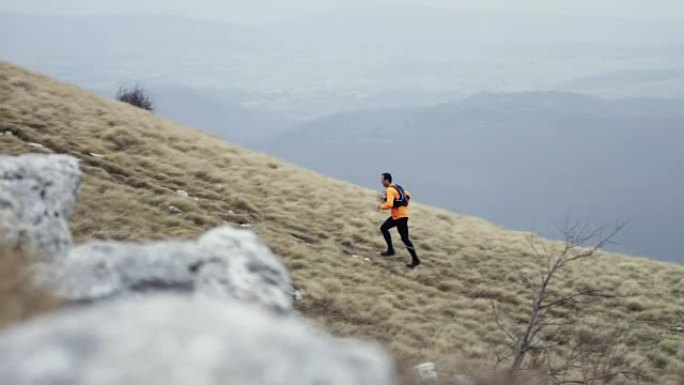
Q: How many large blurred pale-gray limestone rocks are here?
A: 3